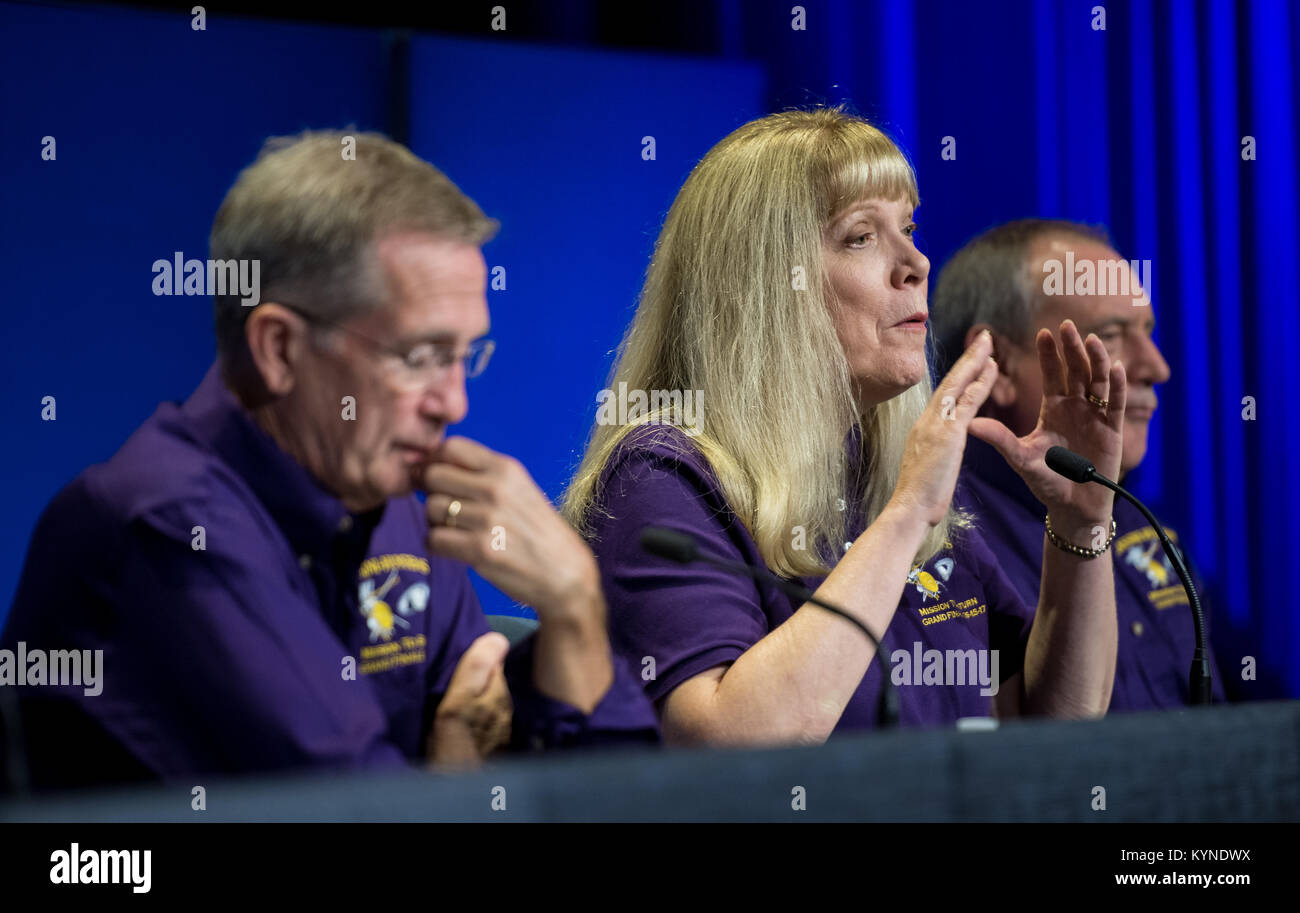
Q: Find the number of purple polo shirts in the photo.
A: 3